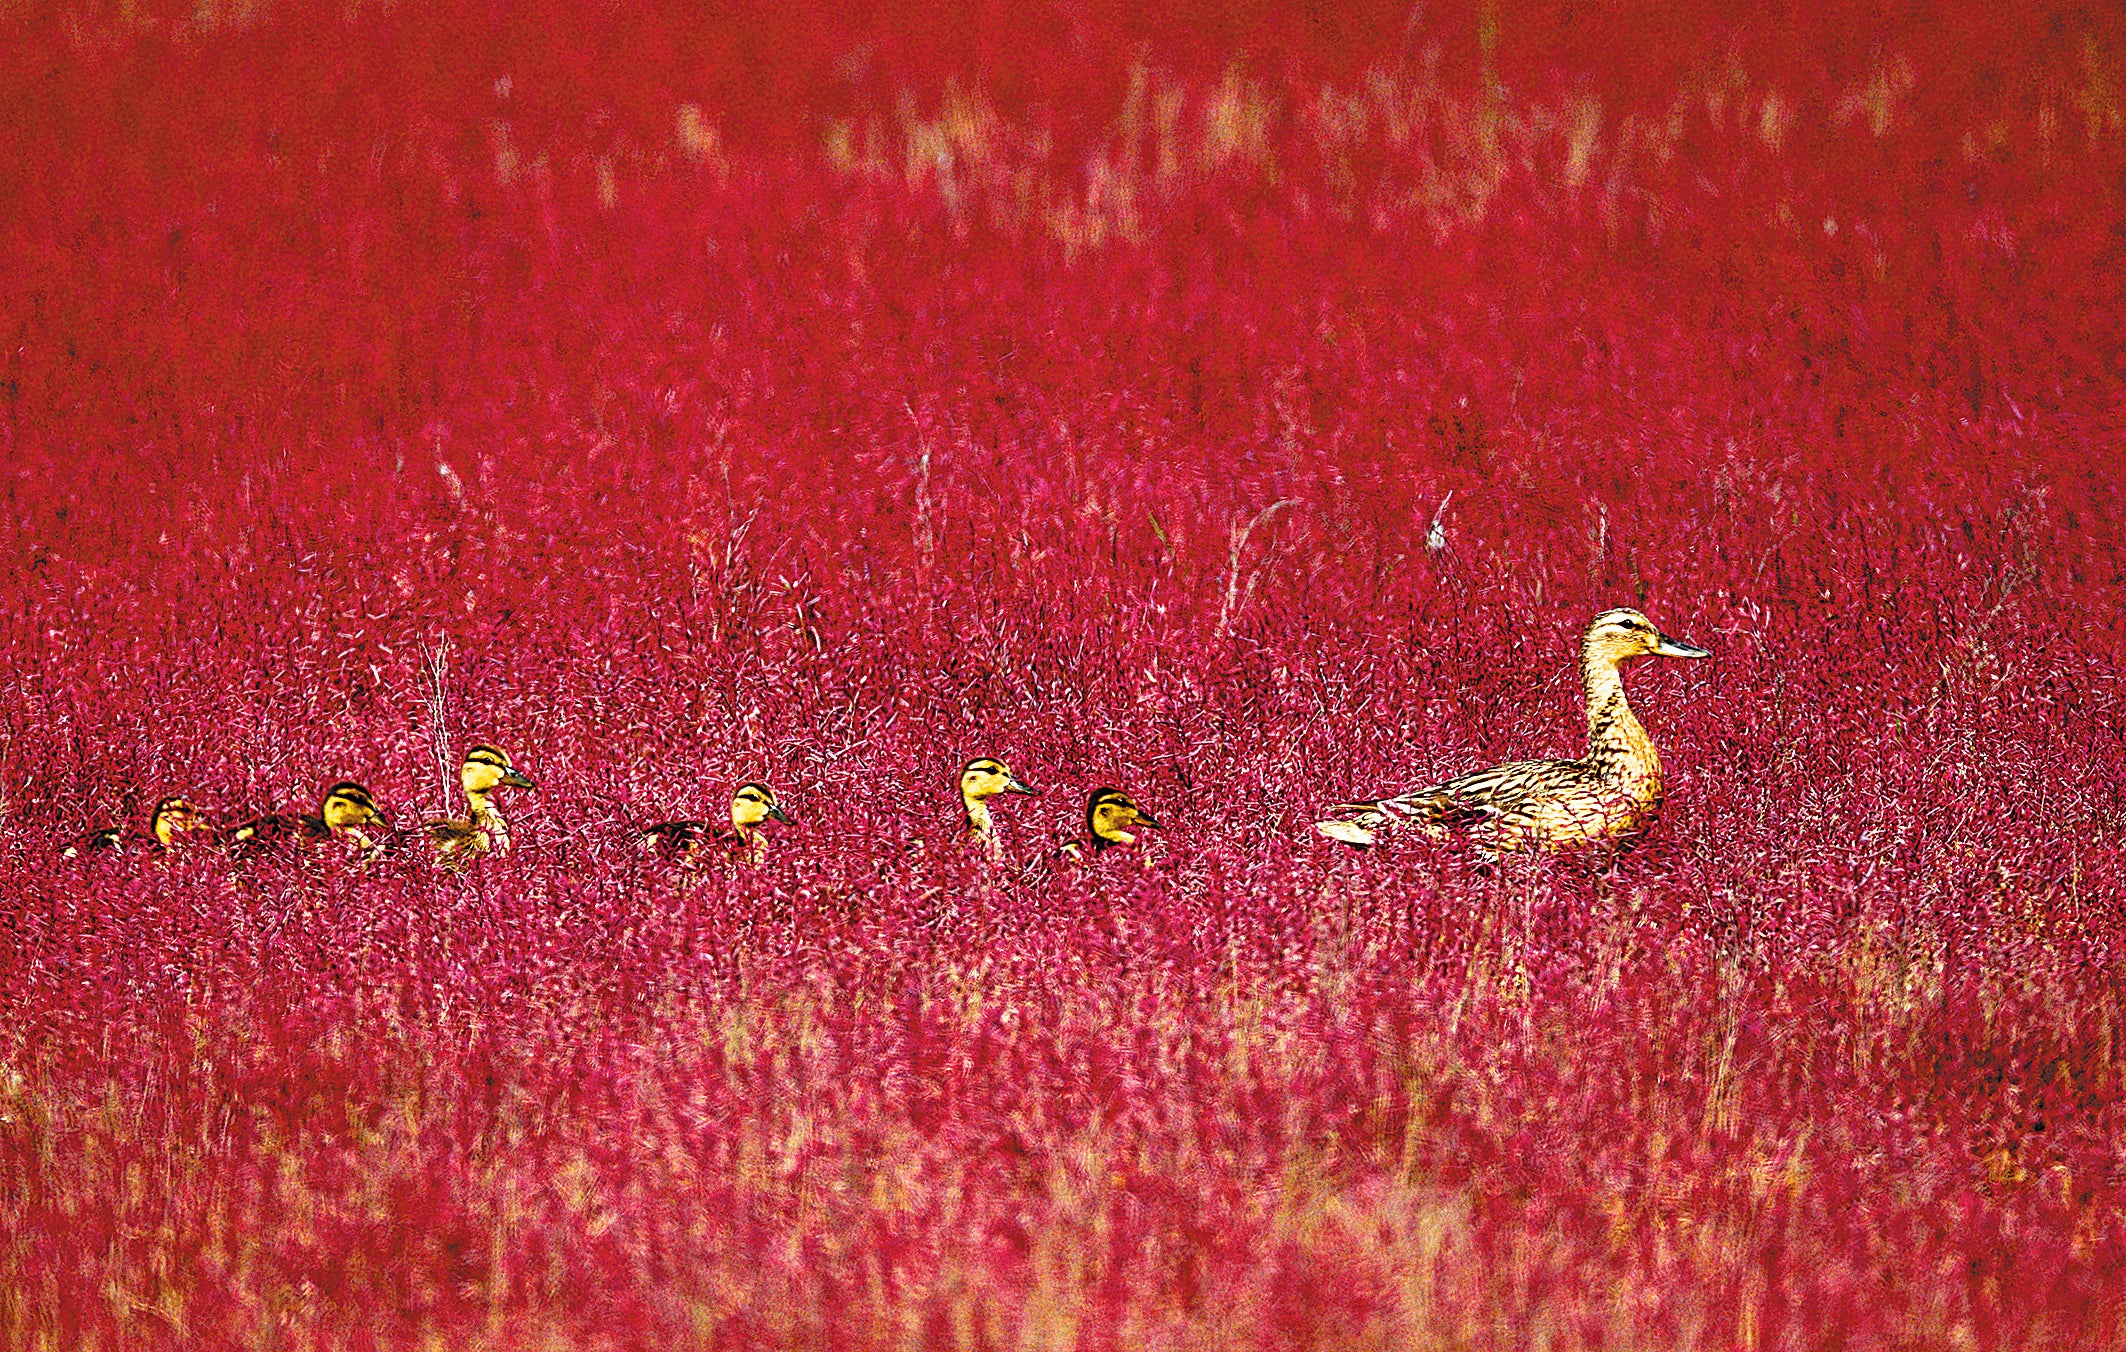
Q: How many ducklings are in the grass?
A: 6